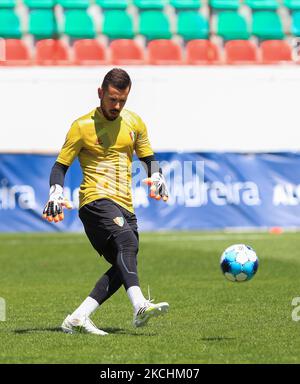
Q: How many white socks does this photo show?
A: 2